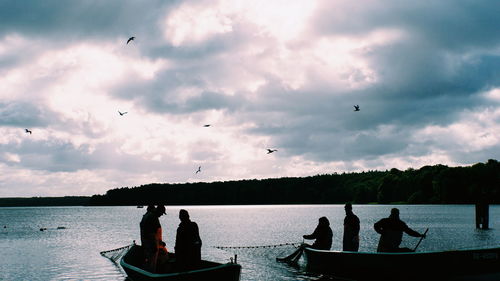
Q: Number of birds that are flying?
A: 7